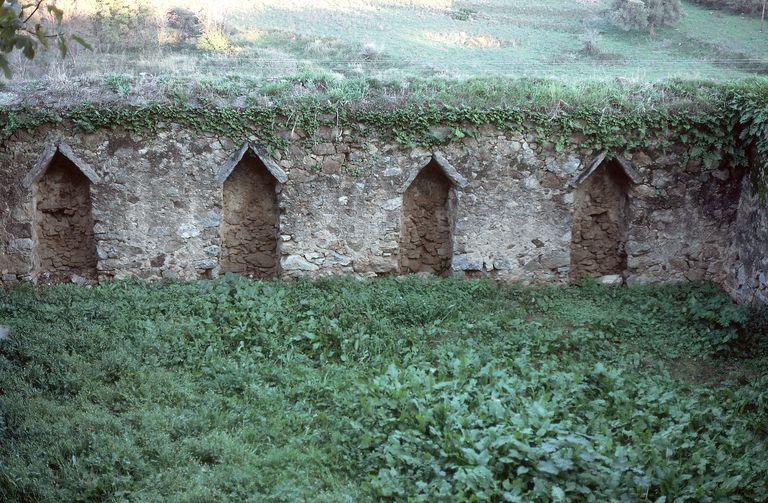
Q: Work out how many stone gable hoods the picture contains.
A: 4